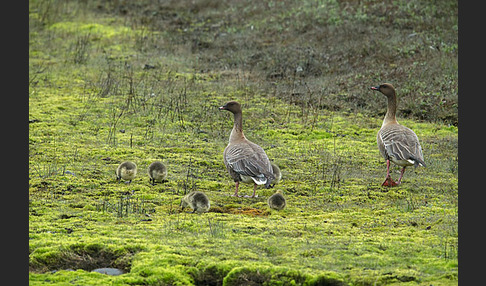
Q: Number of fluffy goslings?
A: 5